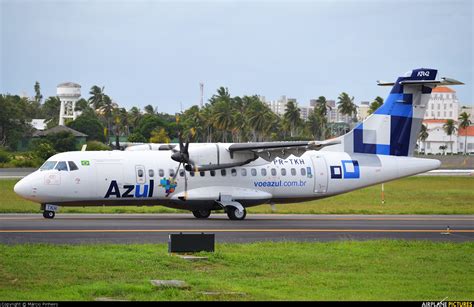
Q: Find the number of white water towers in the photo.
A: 1